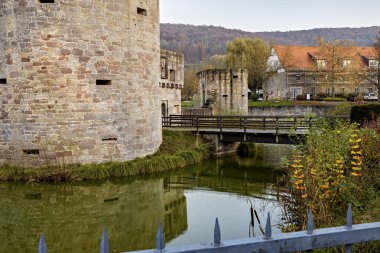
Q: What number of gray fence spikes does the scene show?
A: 7